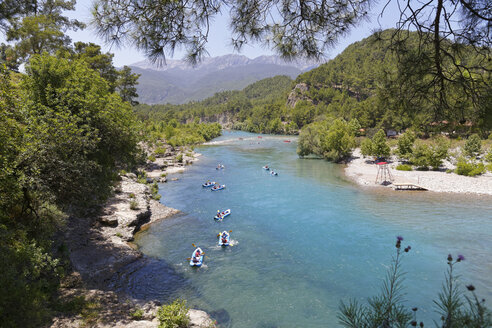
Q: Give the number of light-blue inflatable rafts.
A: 8